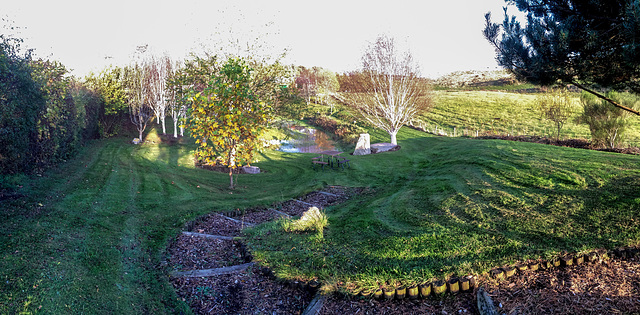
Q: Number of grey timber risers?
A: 8